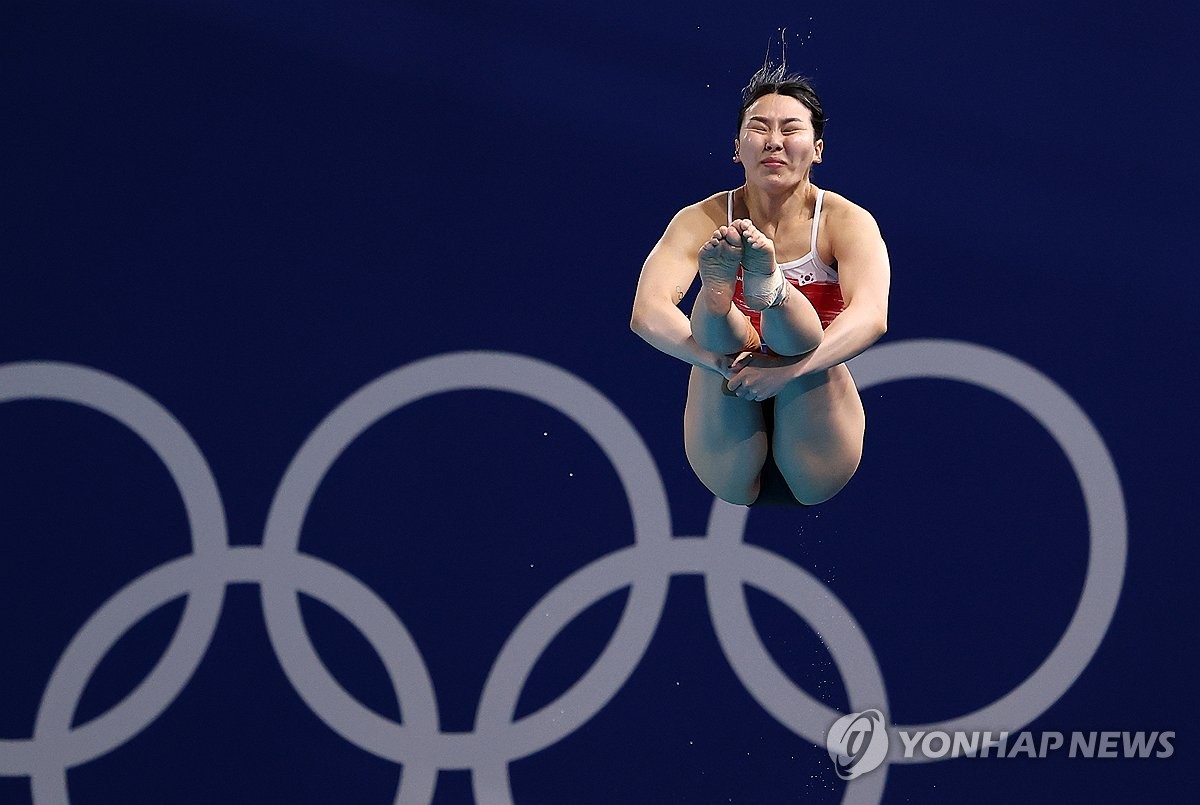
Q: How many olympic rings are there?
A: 5